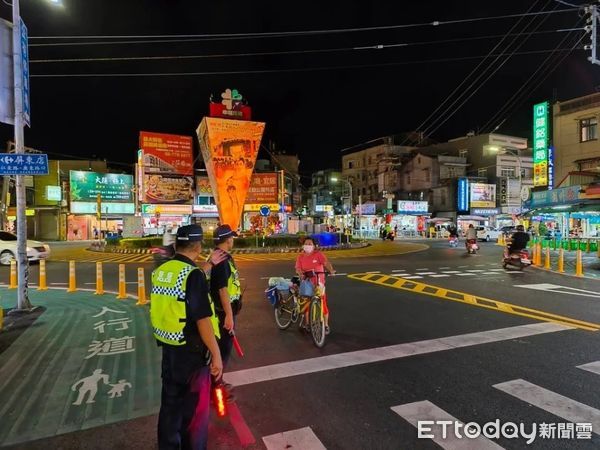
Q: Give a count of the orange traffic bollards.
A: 11